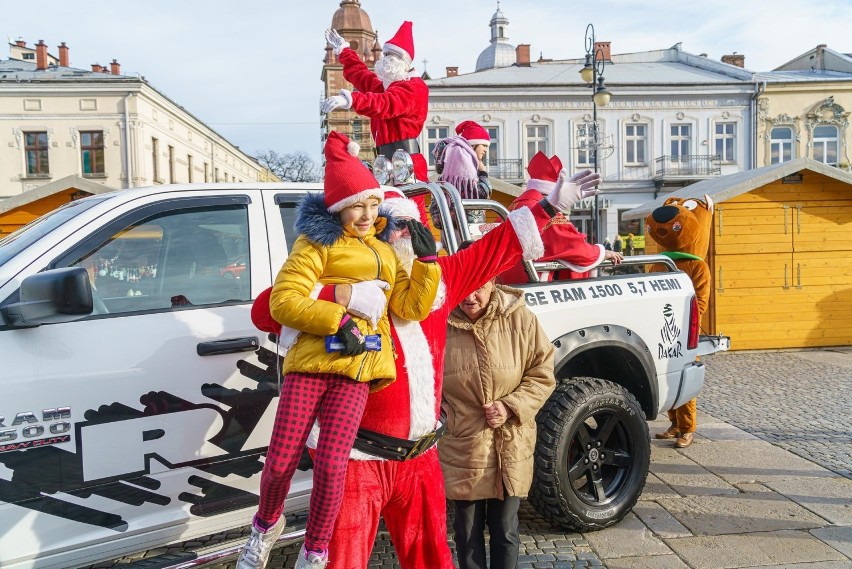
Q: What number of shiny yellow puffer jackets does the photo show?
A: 1